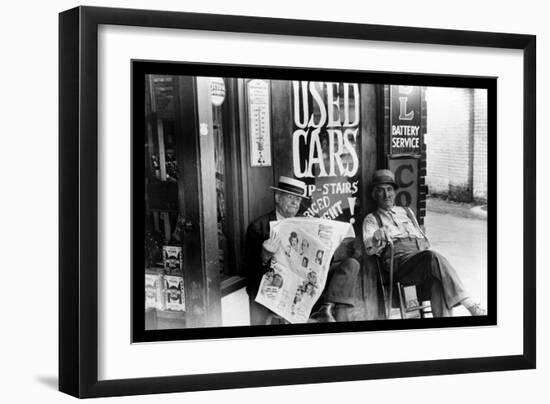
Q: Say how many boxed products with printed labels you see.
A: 3